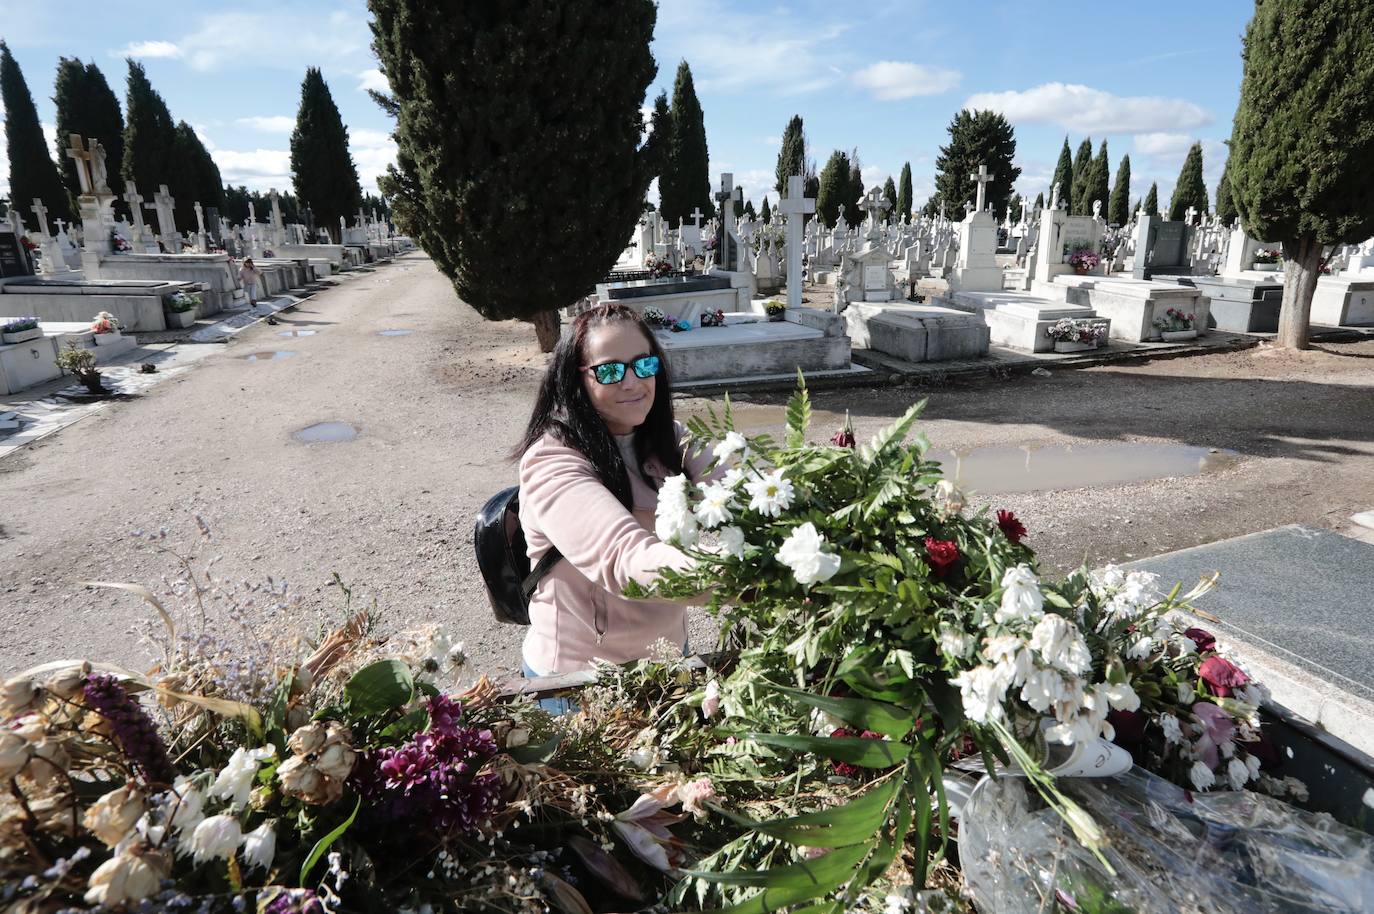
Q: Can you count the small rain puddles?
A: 4